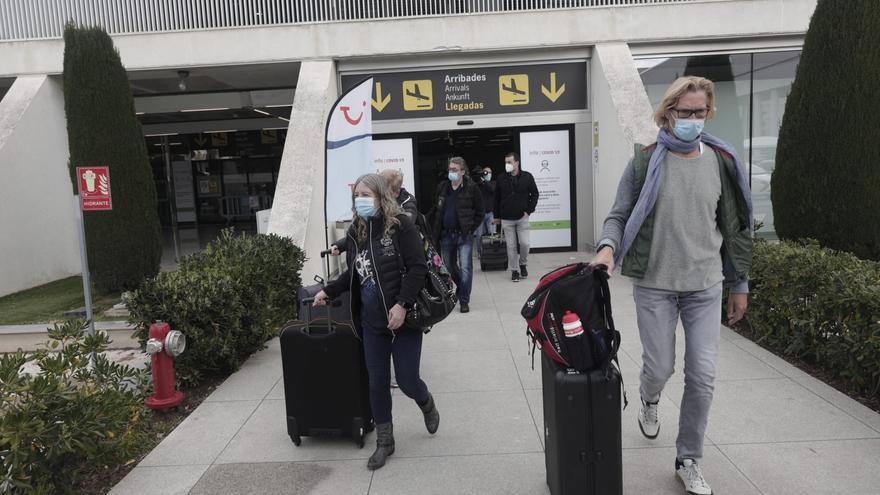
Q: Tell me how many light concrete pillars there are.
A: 3